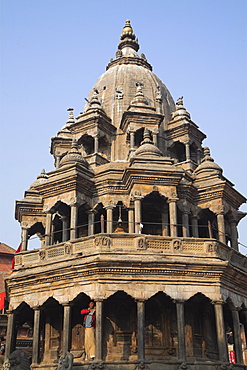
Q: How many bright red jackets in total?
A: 1